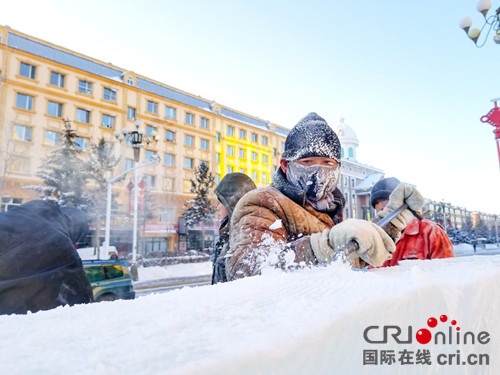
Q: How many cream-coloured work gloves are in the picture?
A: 2